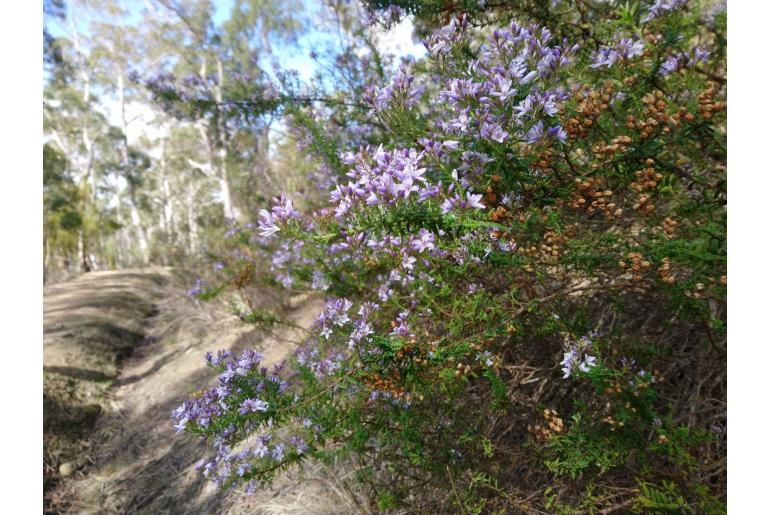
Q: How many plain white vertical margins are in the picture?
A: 2